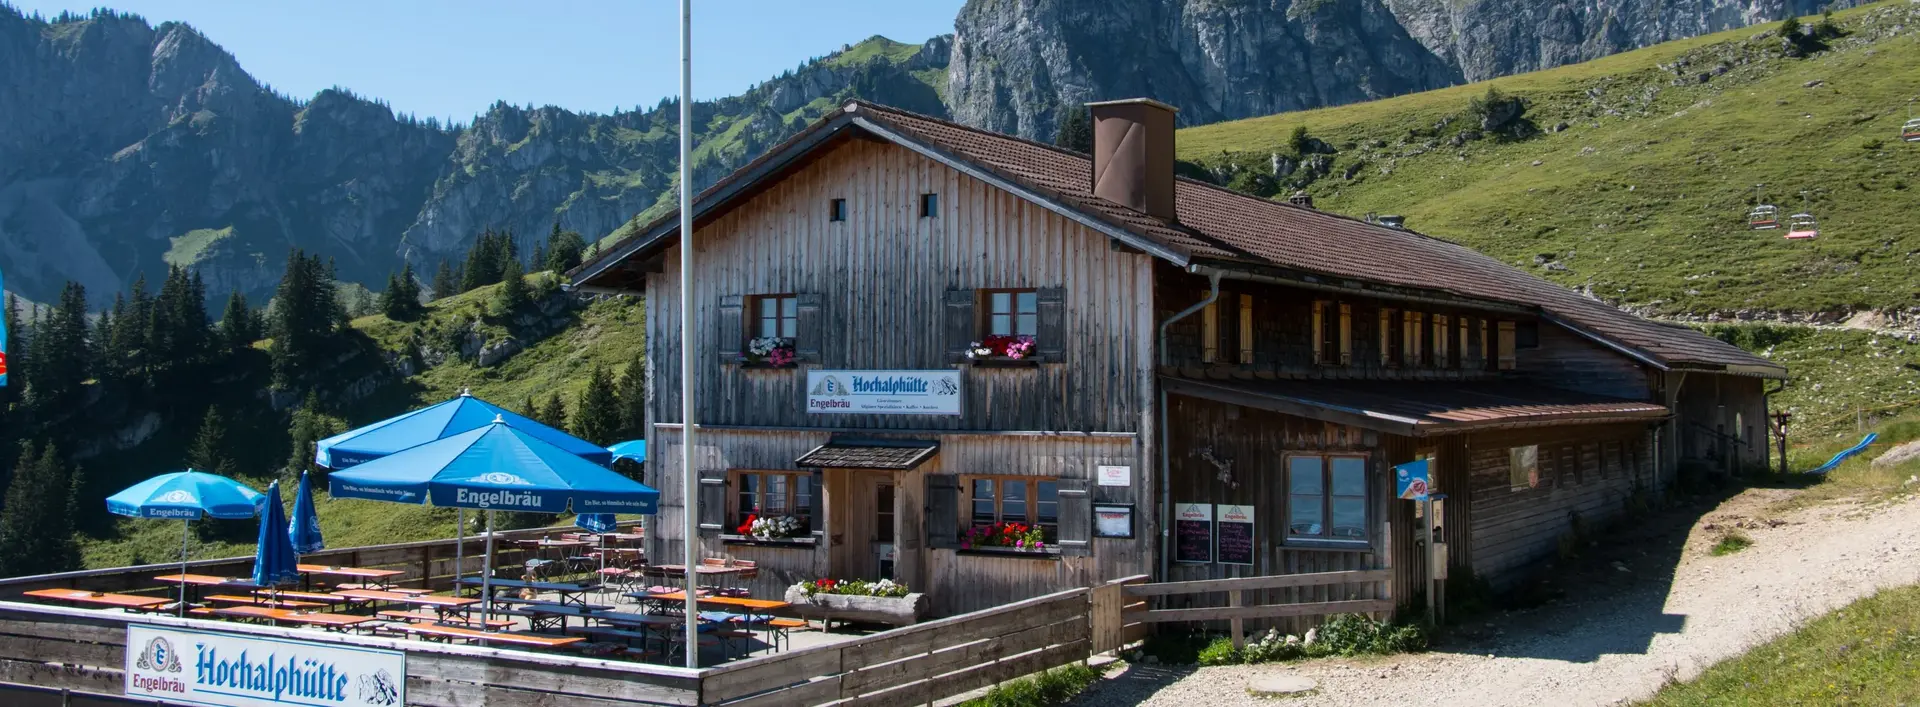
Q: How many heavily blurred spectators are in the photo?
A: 0